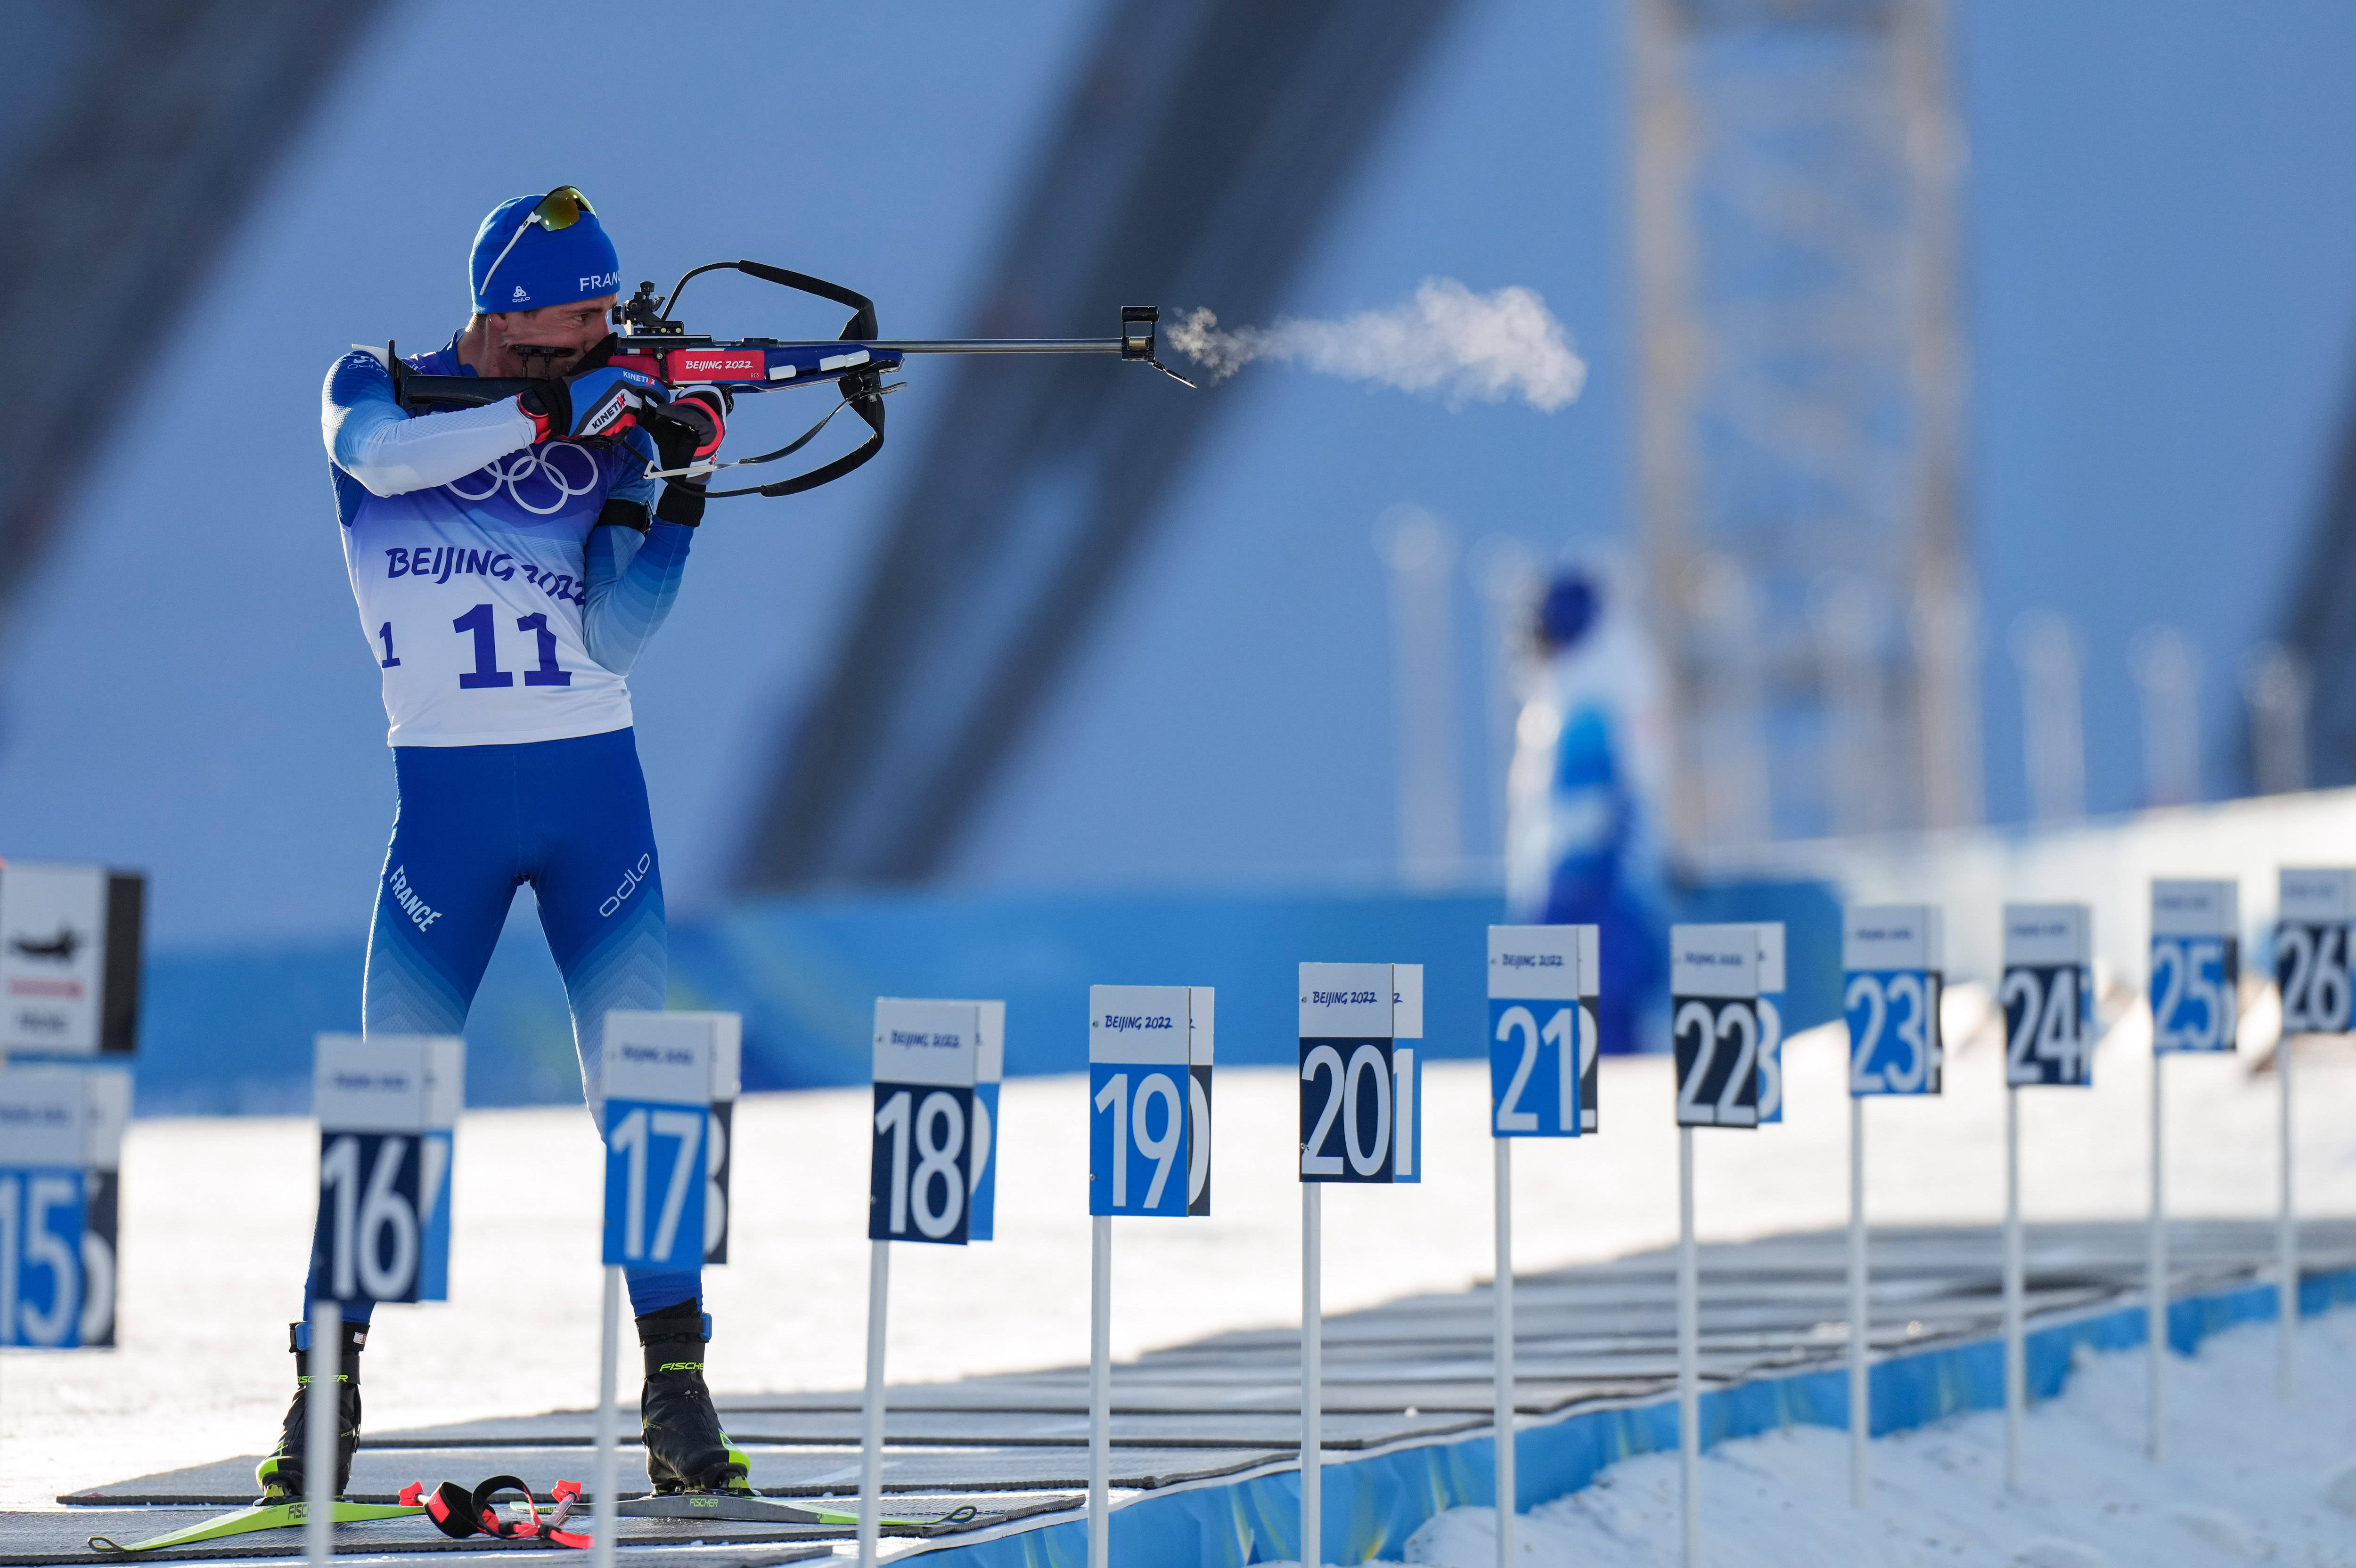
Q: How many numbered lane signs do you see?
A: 12